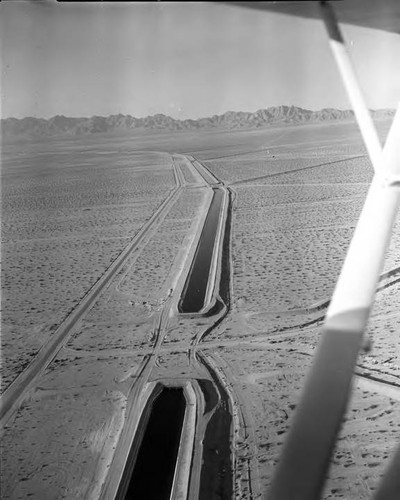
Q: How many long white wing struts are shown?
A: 2